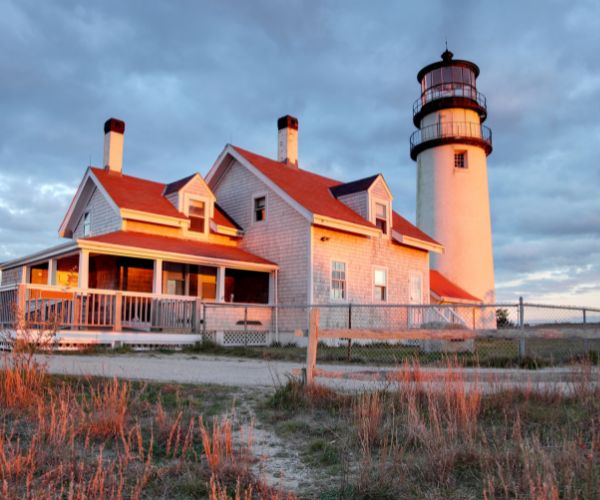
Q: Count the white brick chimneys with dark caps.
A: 2